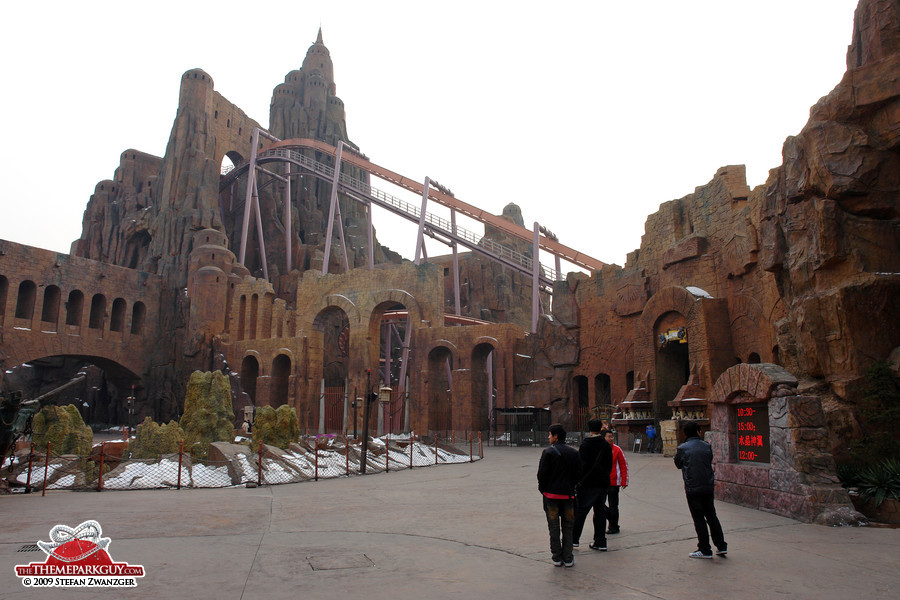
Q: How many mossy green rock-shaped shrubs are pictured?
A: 4